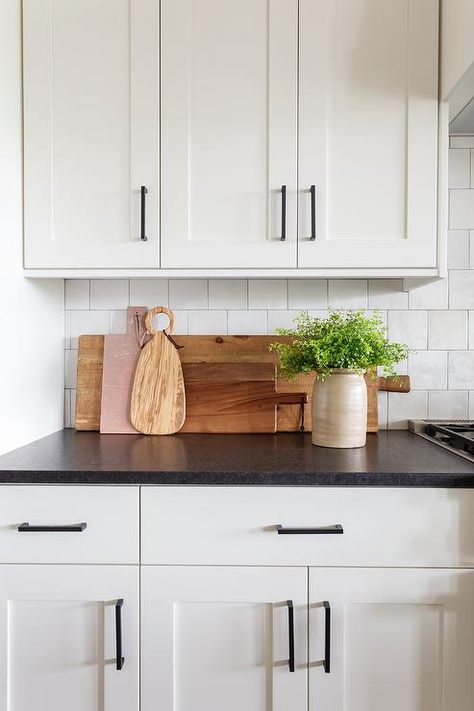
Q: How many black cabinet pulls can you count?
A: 8